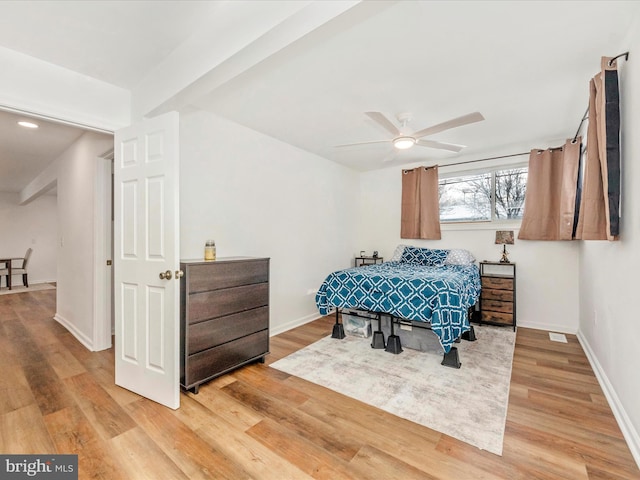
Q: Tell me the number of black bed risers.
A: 5